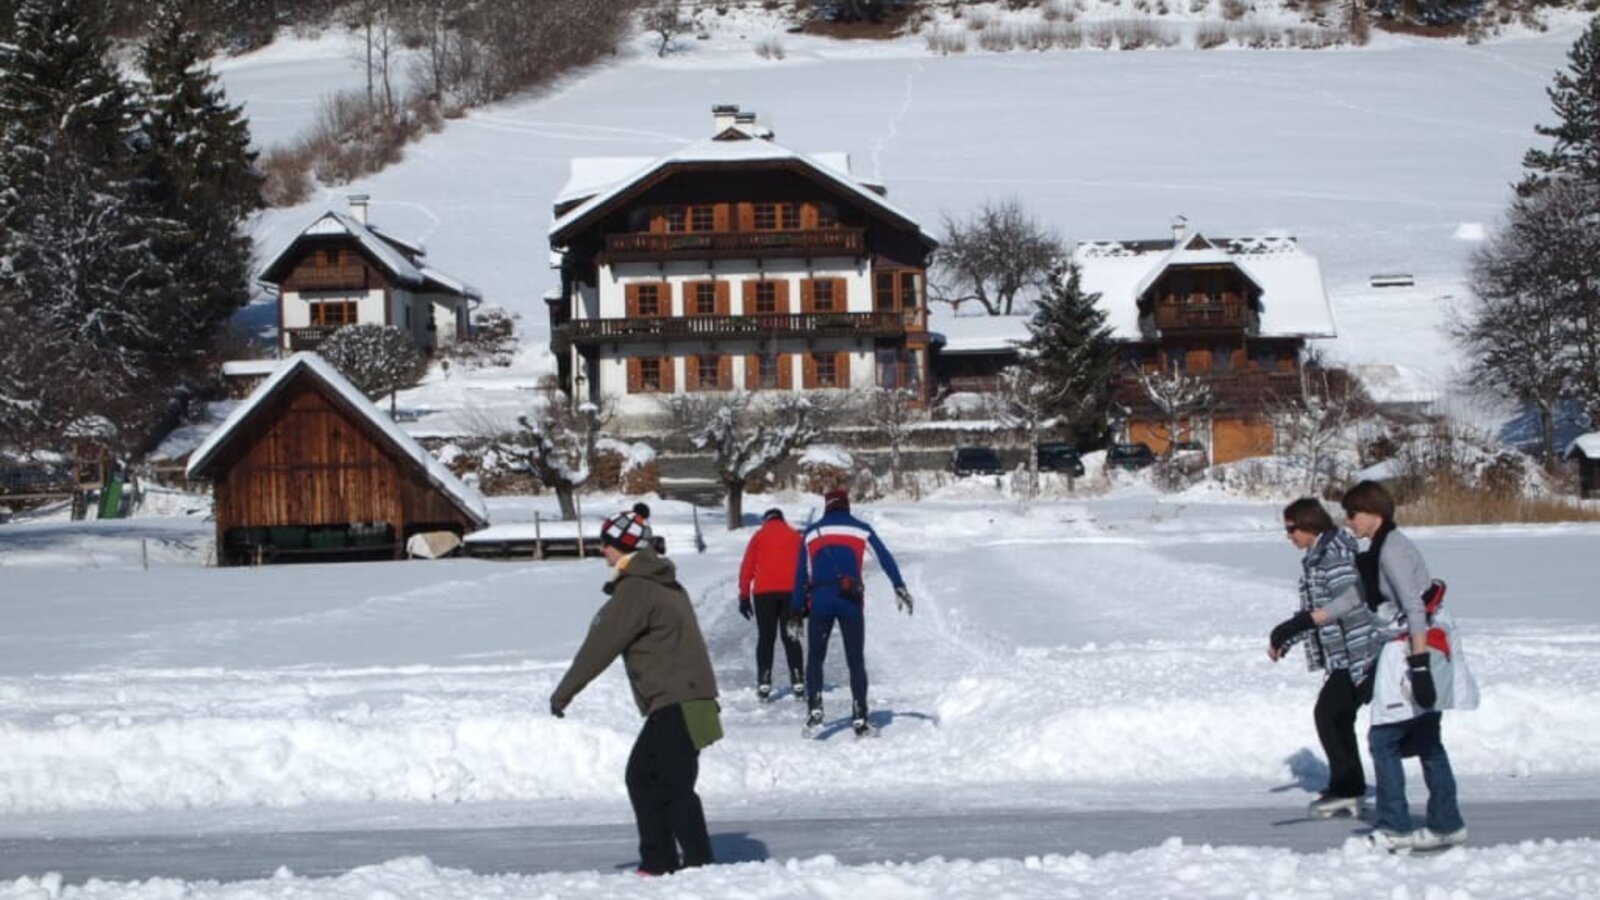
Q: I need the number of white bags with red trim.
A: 1